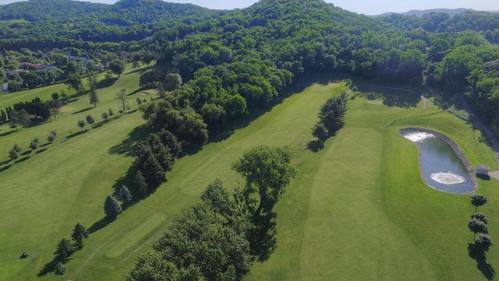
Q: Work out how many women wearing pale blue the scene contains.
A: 0